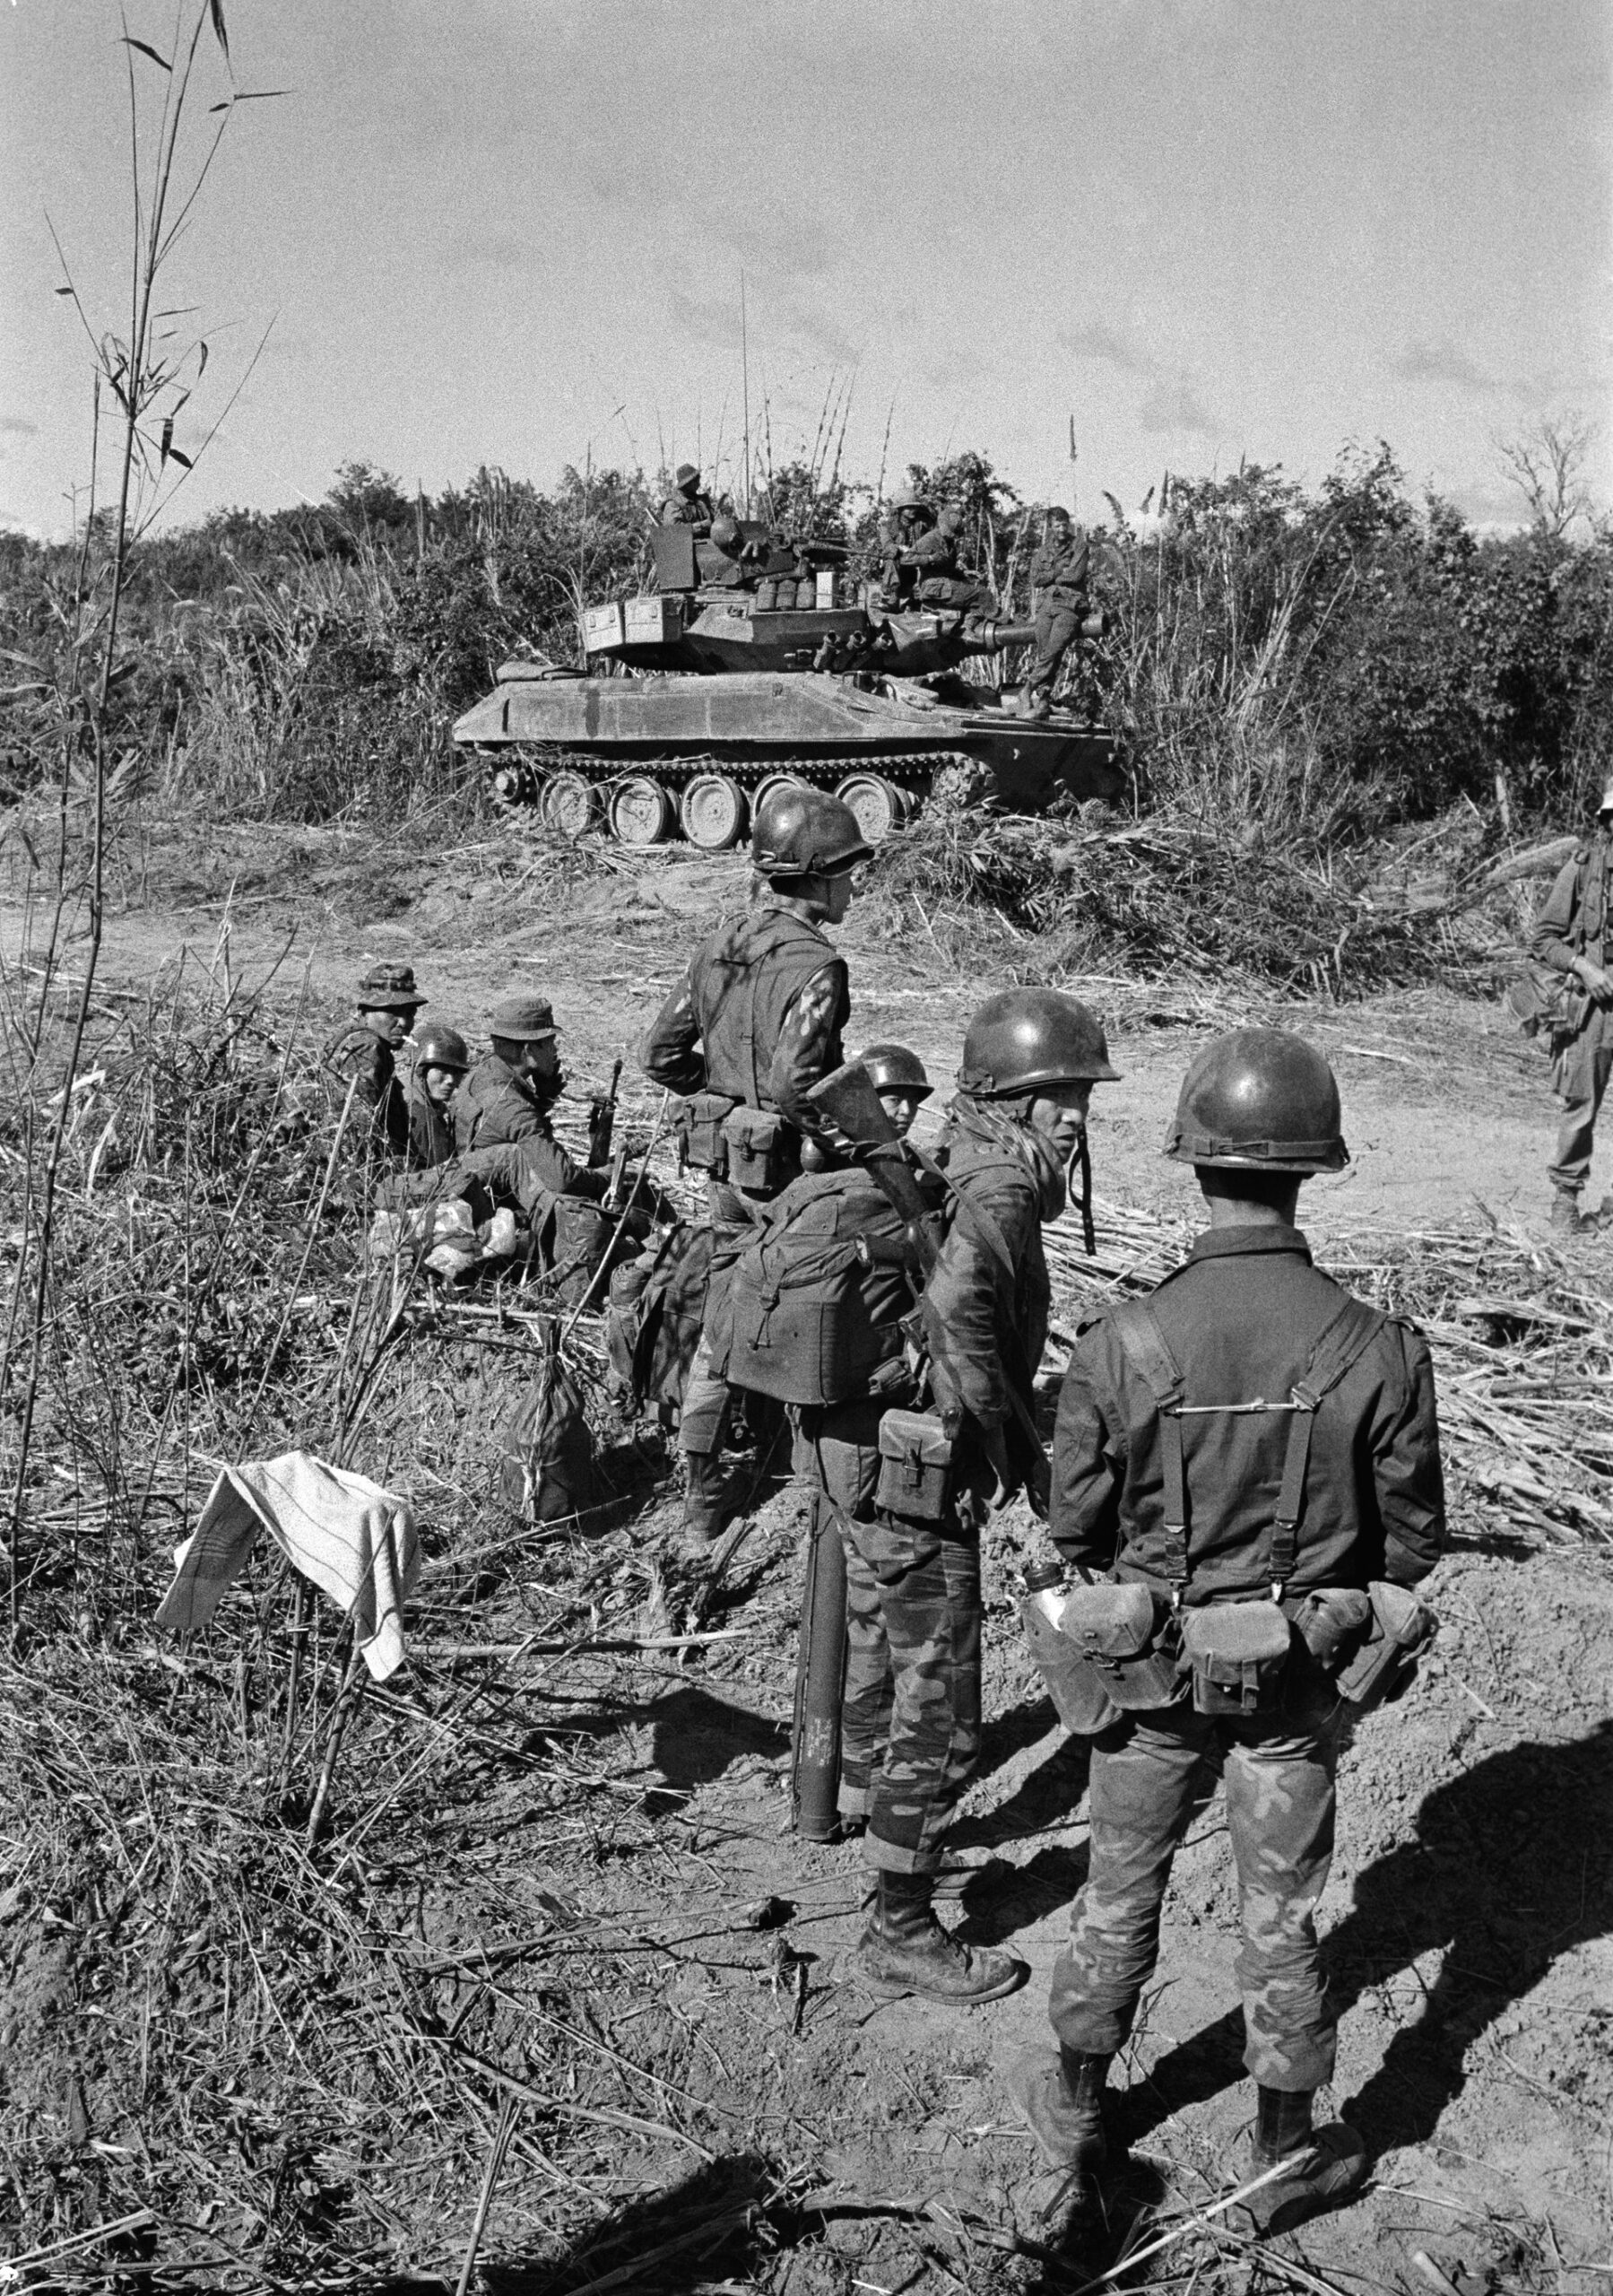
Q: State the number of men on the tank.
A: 4